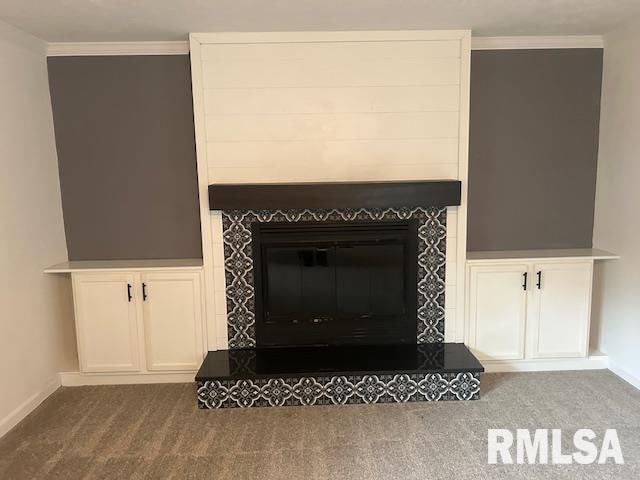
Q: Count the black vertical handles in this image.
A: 4